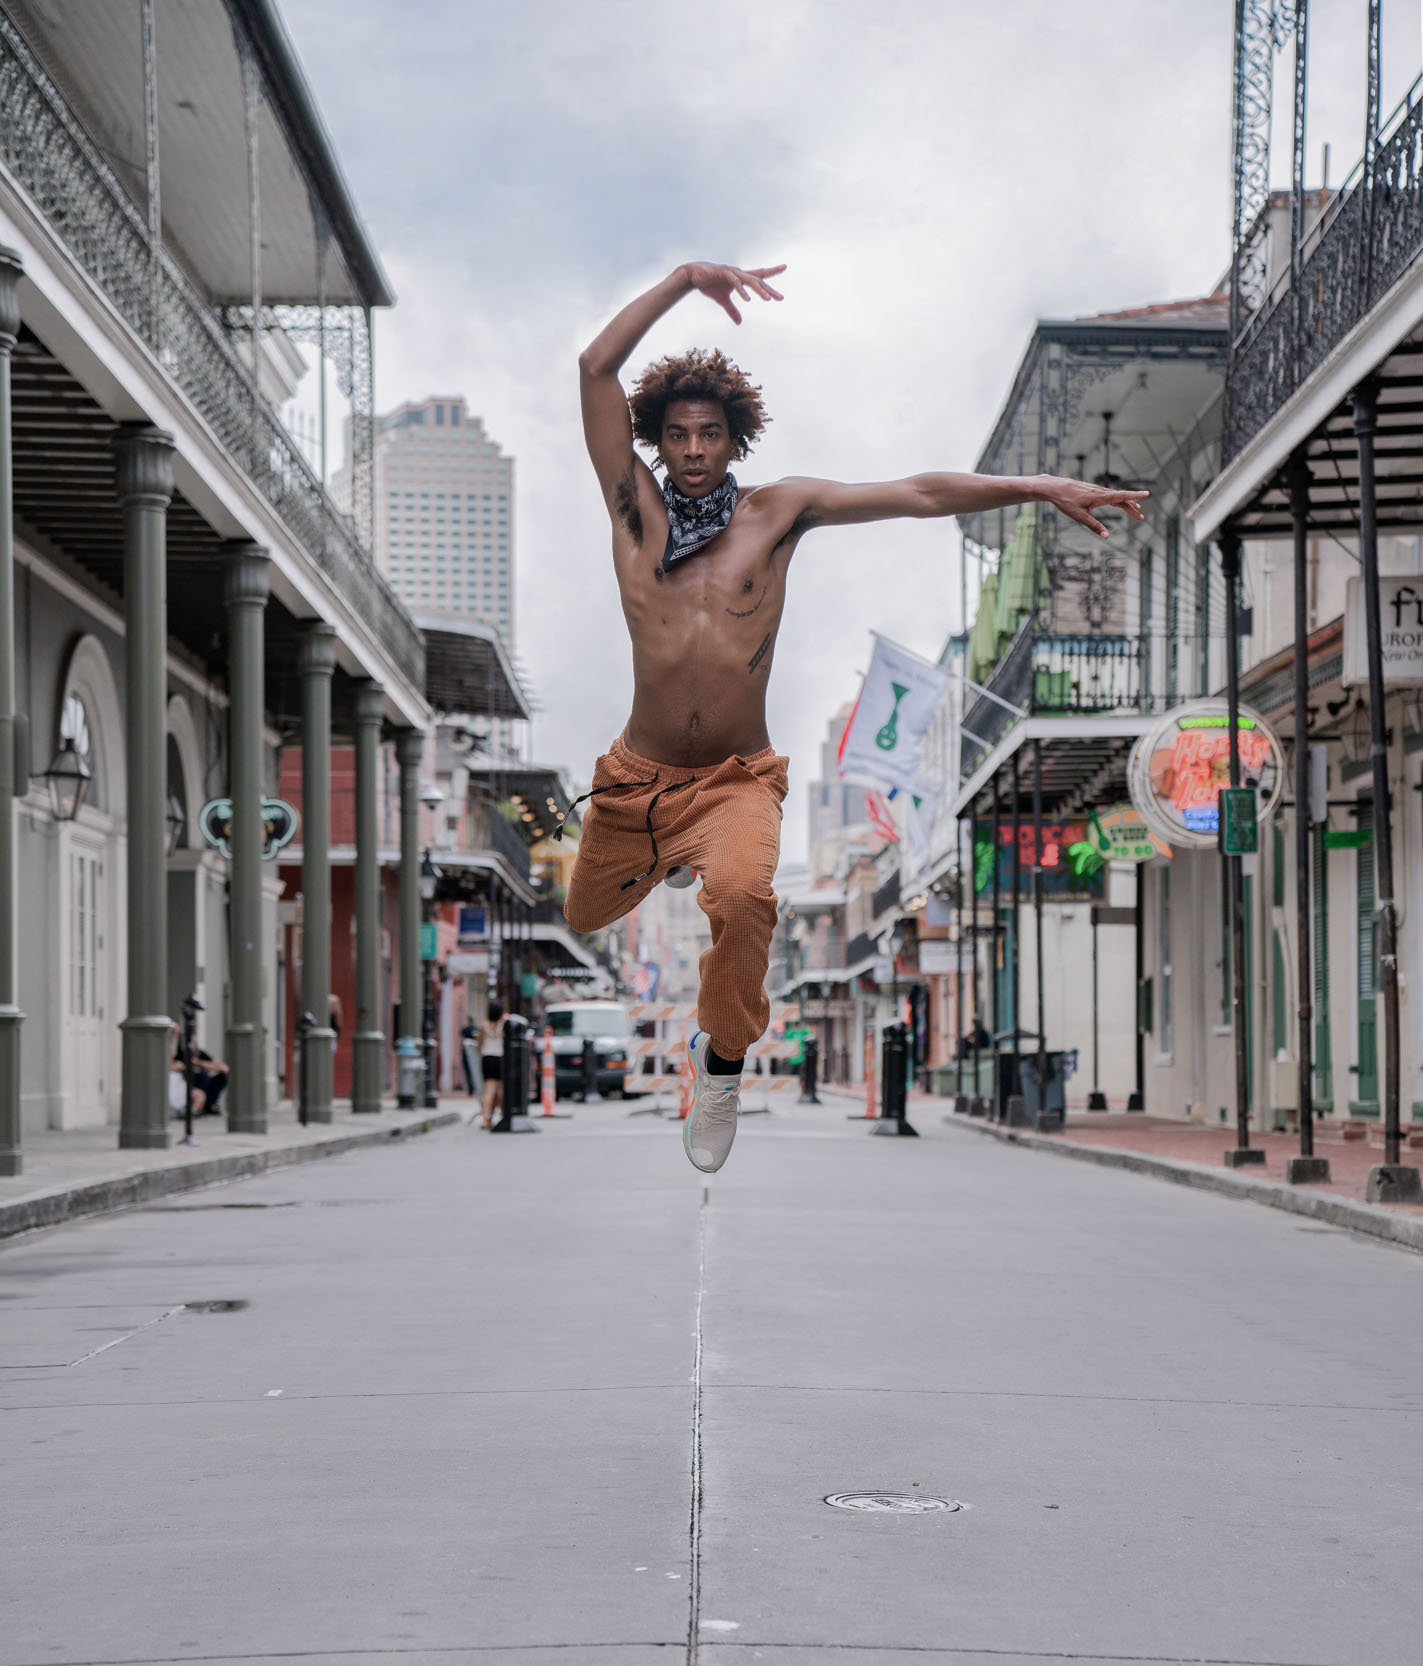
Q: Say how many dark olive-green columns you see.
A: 6